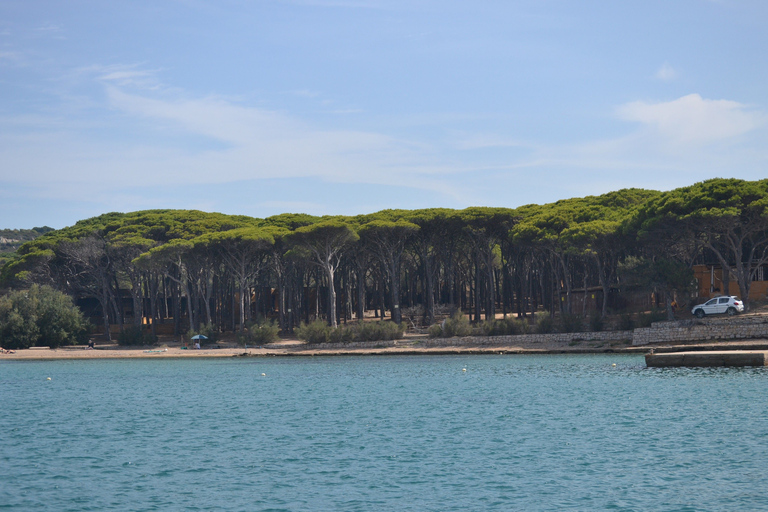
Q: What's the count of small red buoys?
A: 0